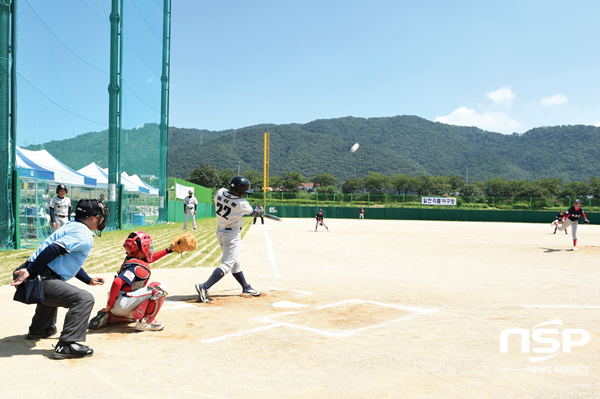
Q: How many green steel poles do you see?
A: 3